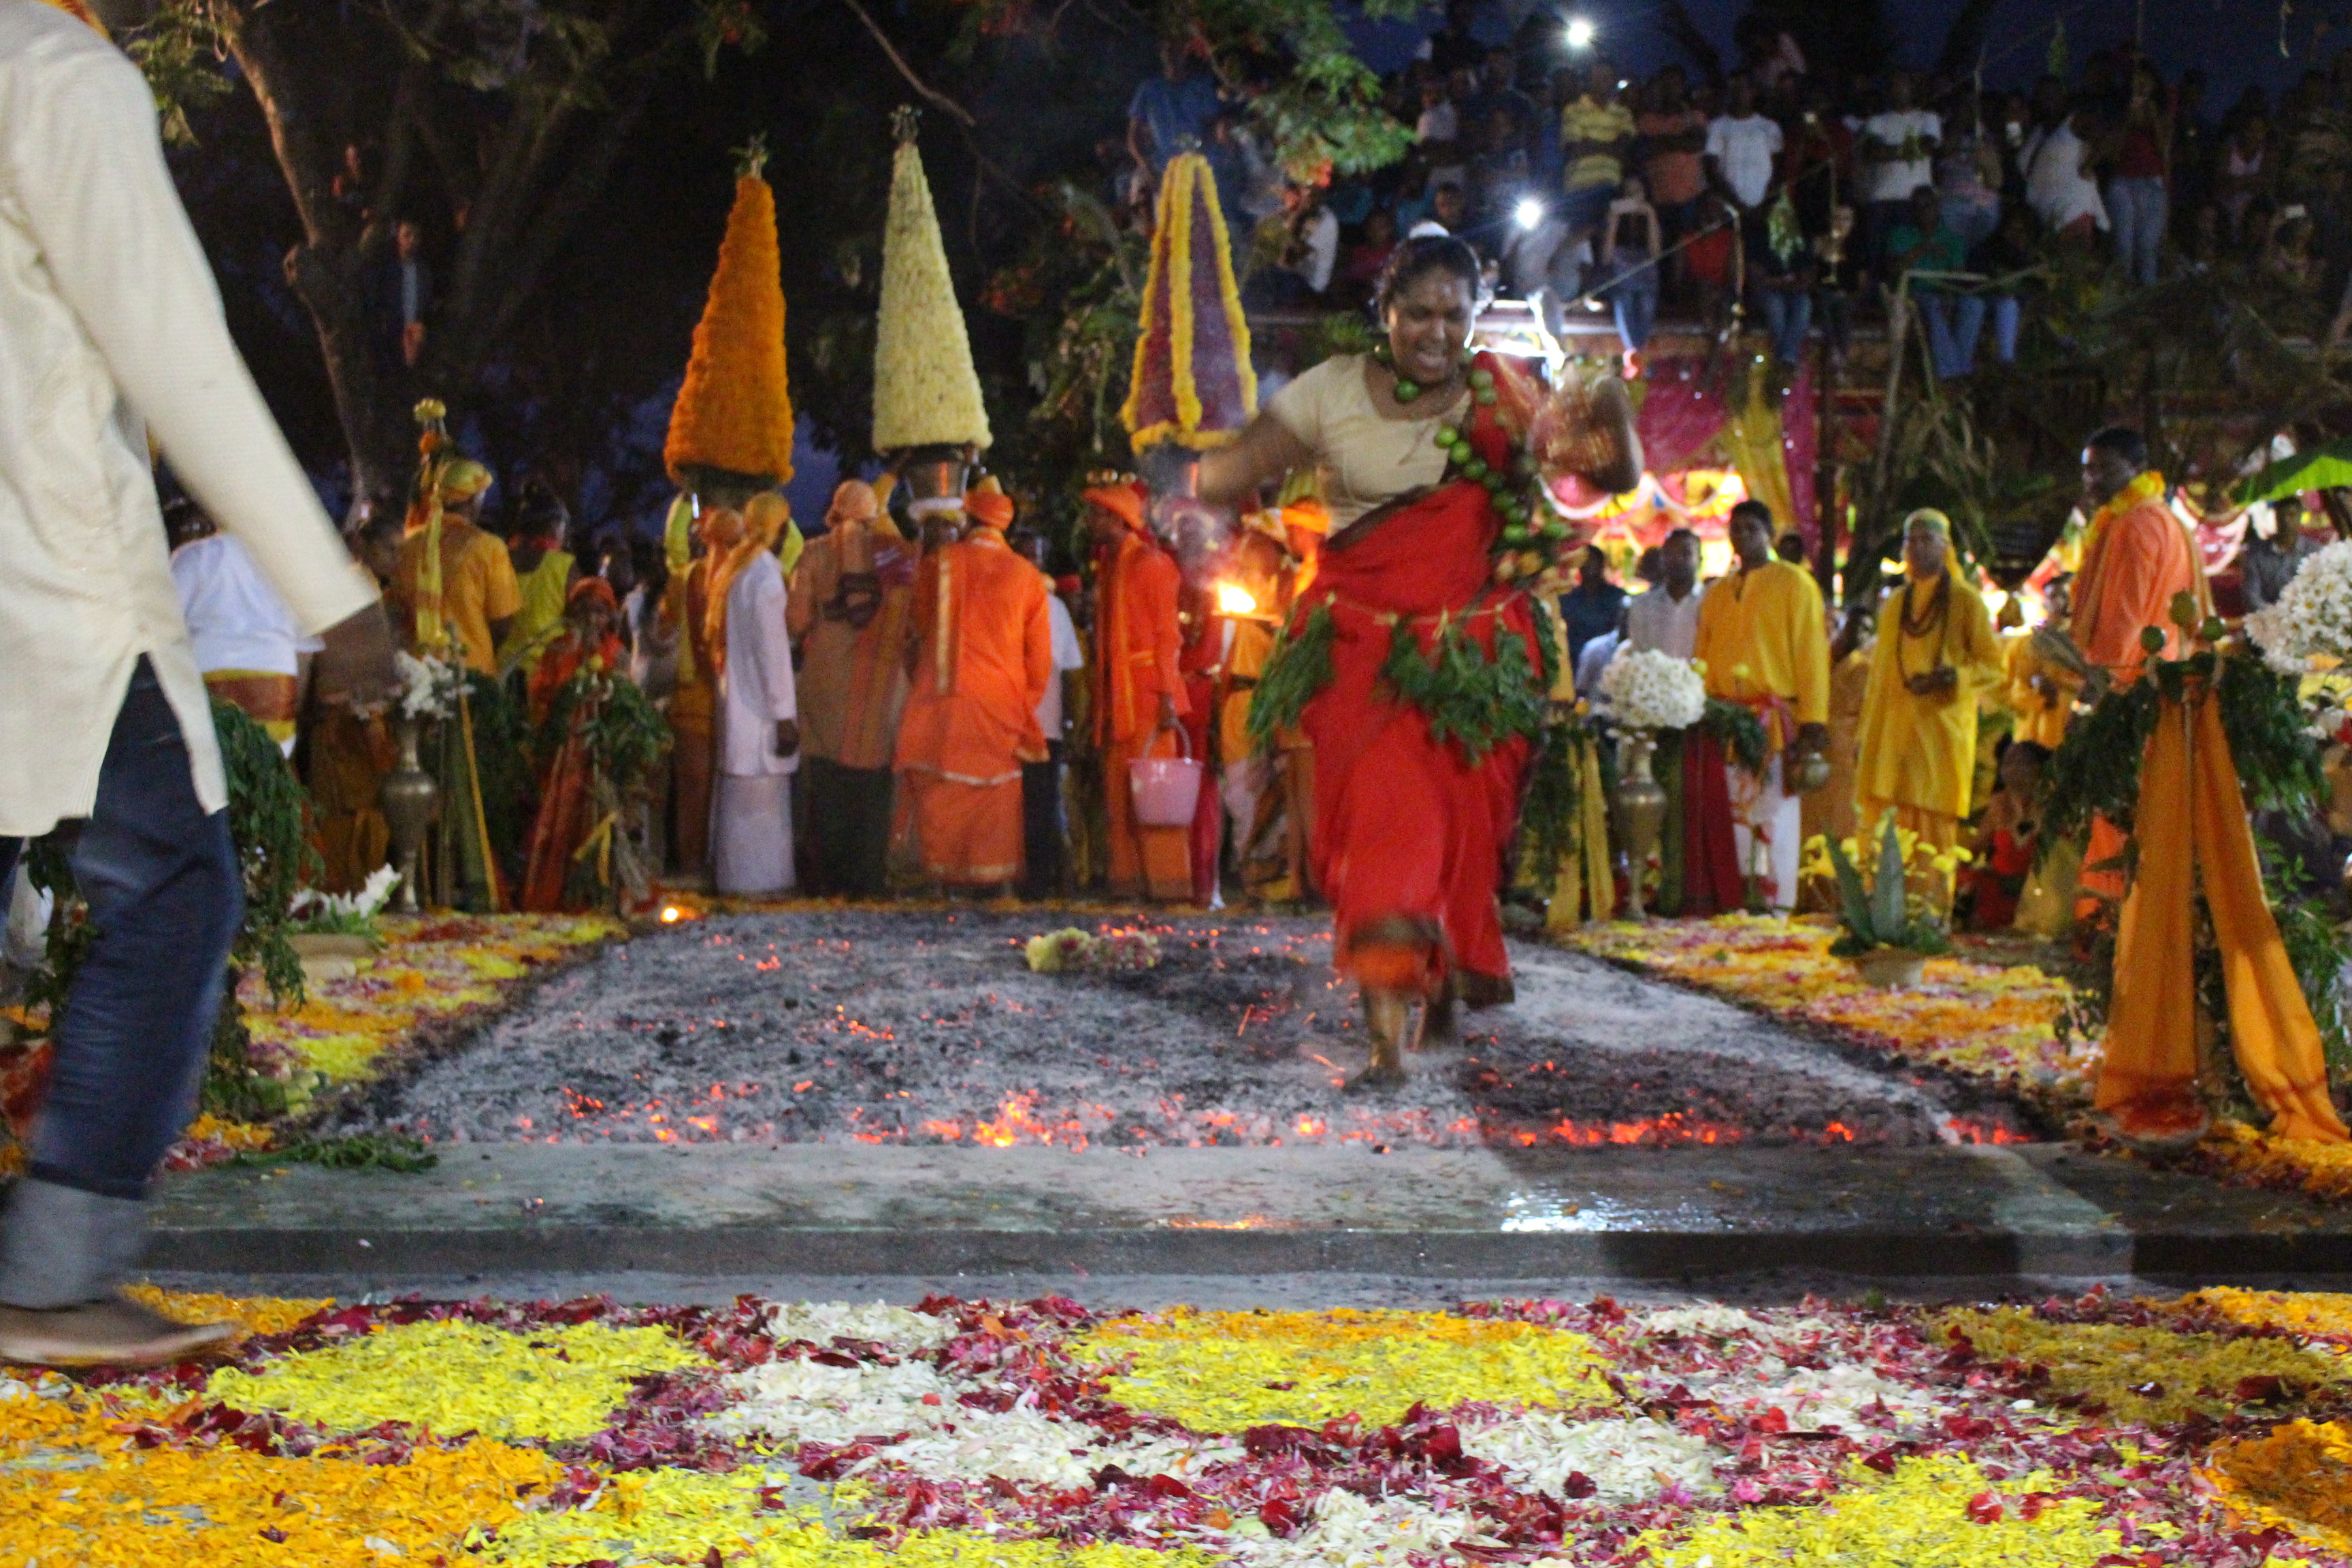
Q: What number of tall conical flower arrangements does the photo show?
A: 3